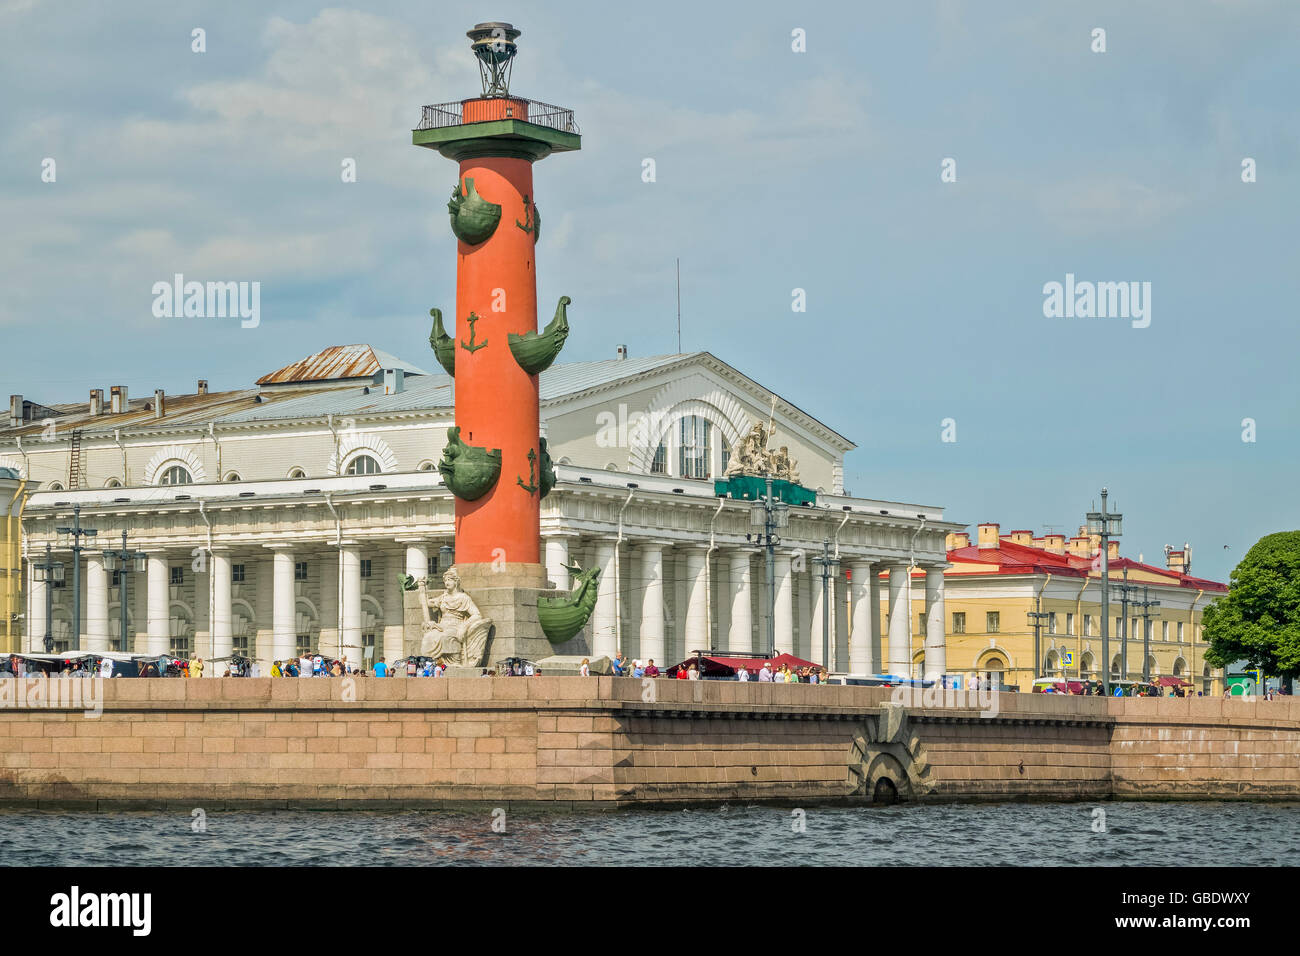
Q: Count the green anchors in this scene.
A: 3